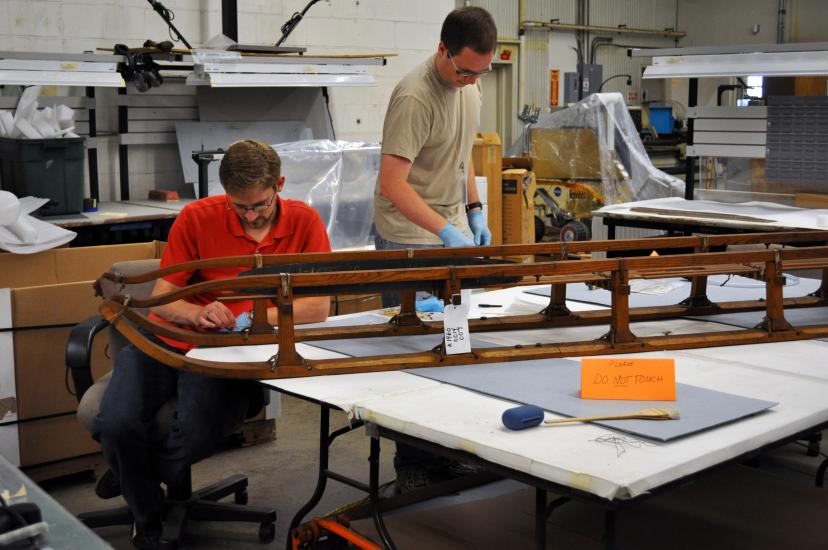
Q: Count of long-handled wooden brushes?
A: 1